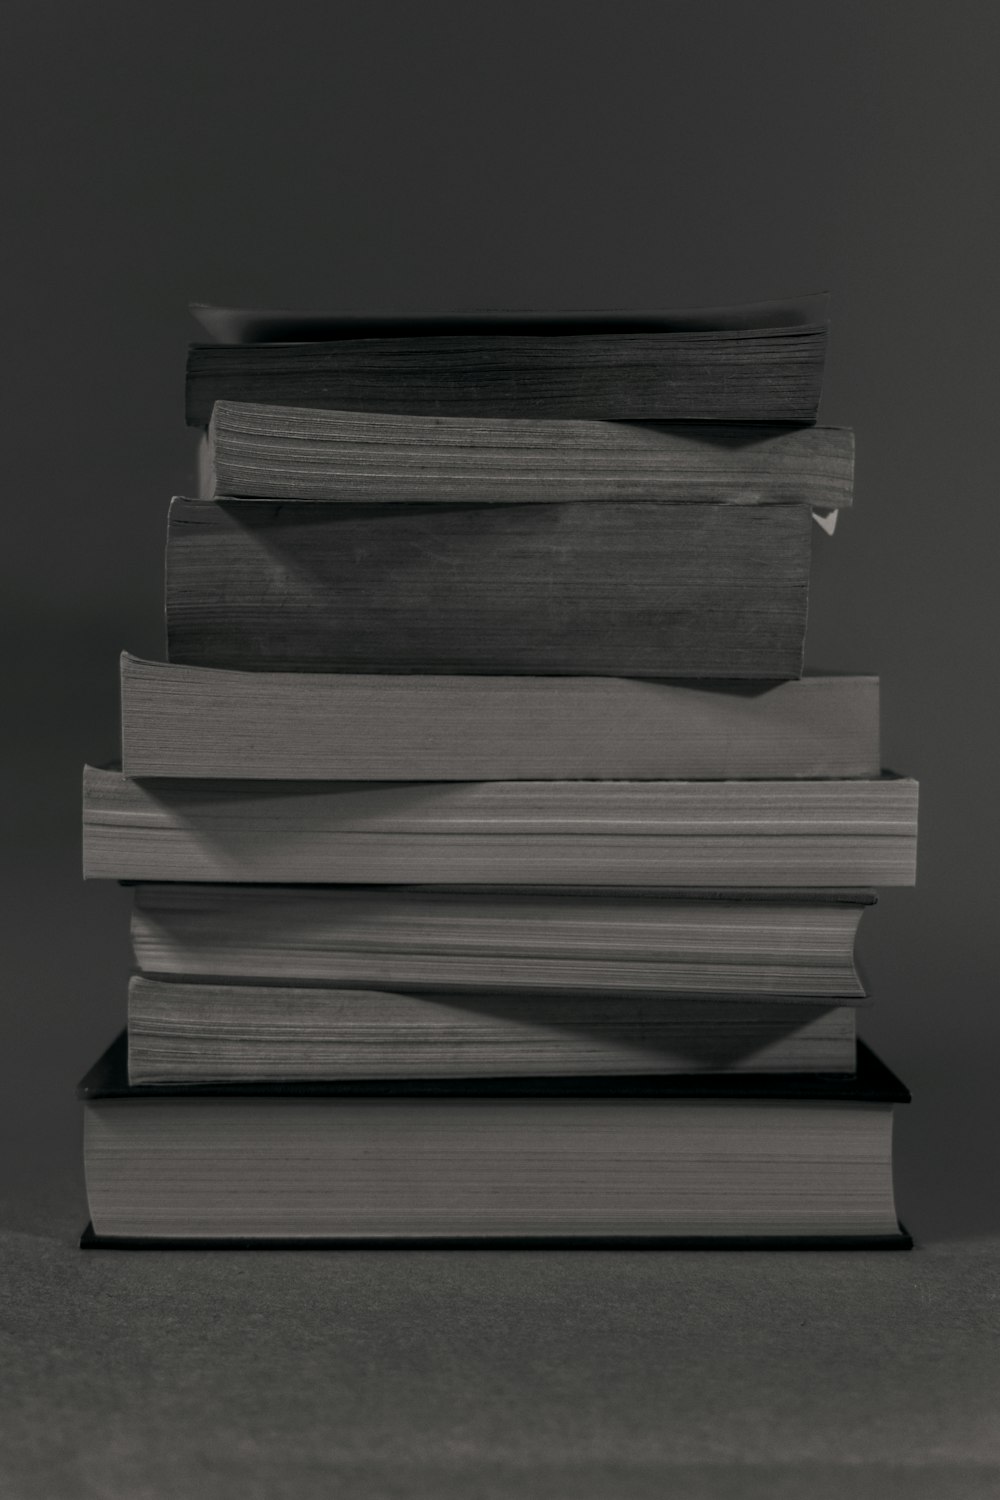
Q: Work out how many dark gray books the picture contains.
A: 2